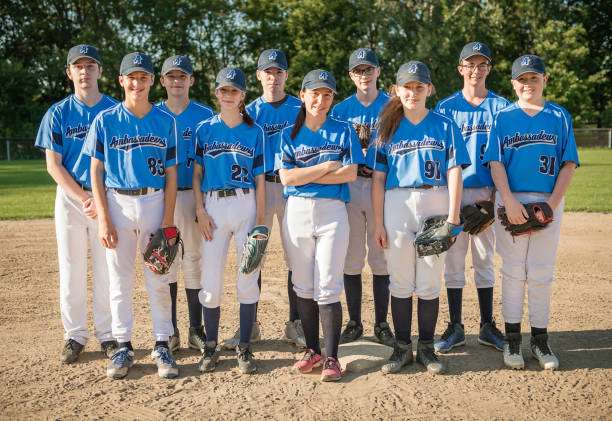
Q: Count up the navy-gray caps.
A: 10